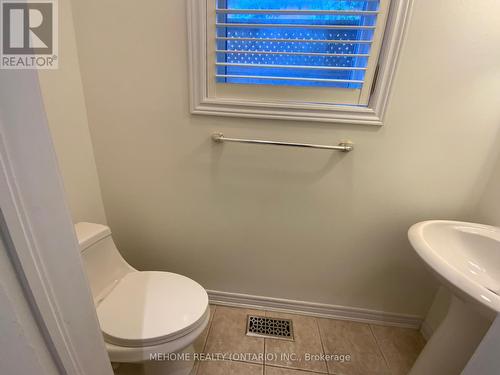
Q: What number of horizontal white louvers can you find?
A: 6